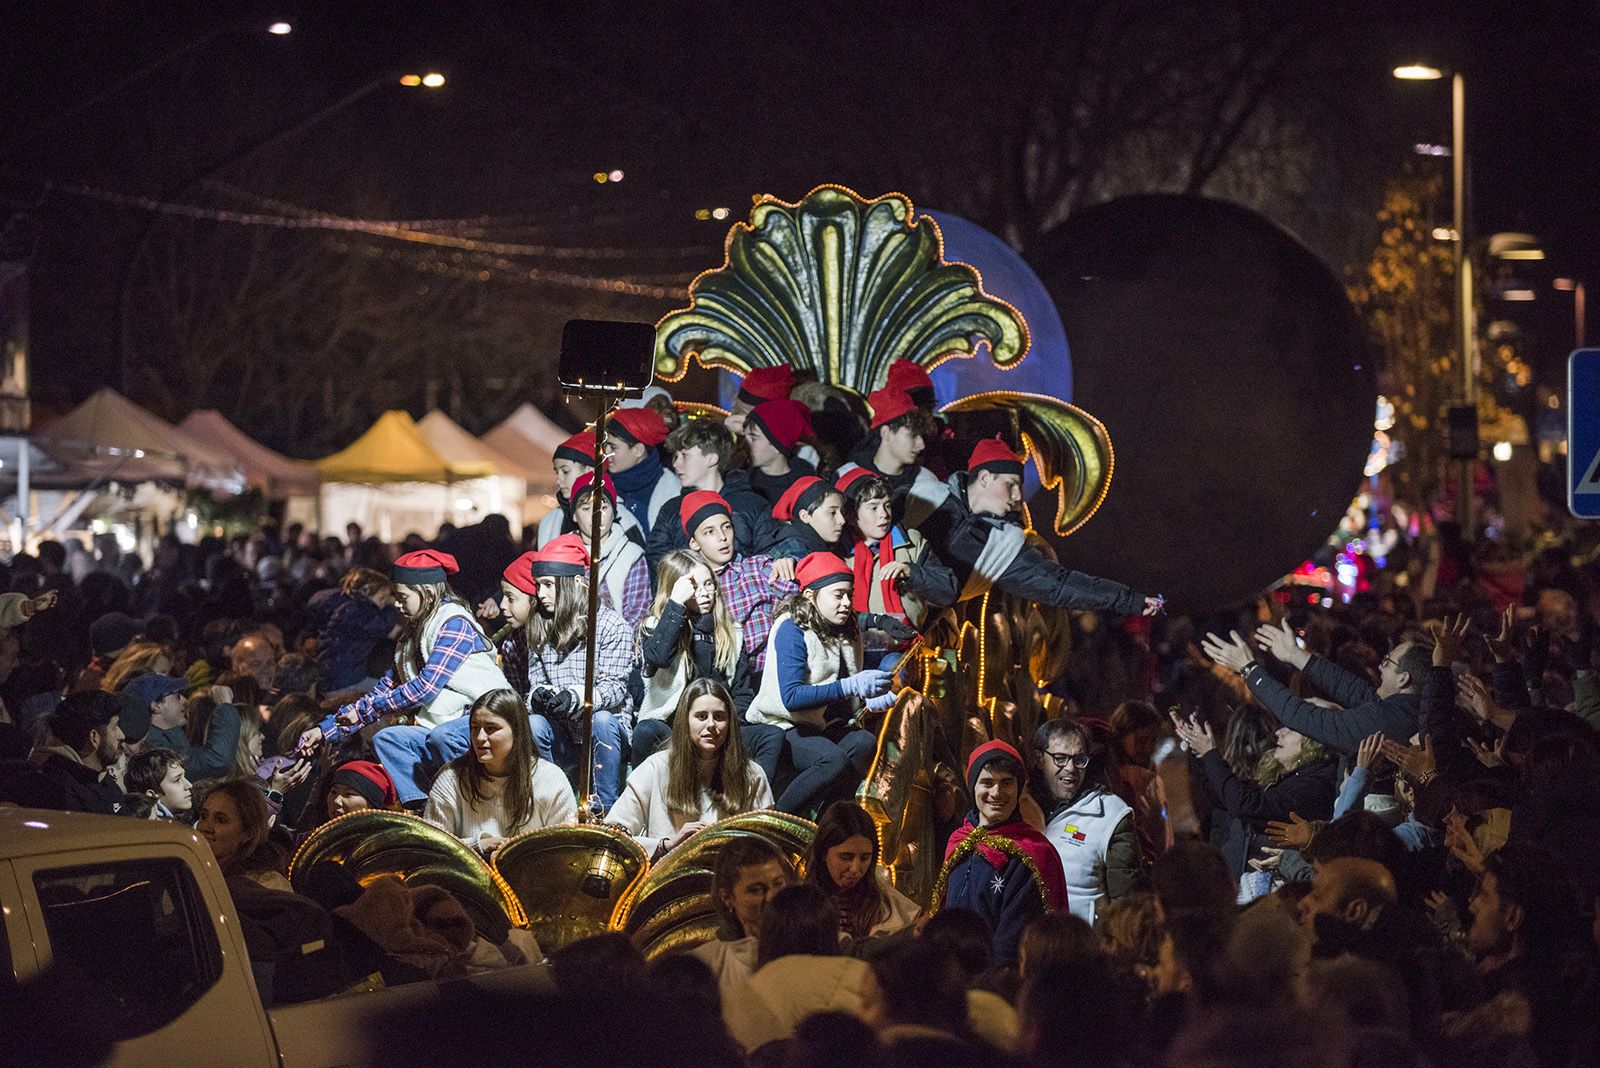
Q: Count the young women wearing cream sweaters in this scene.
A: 2